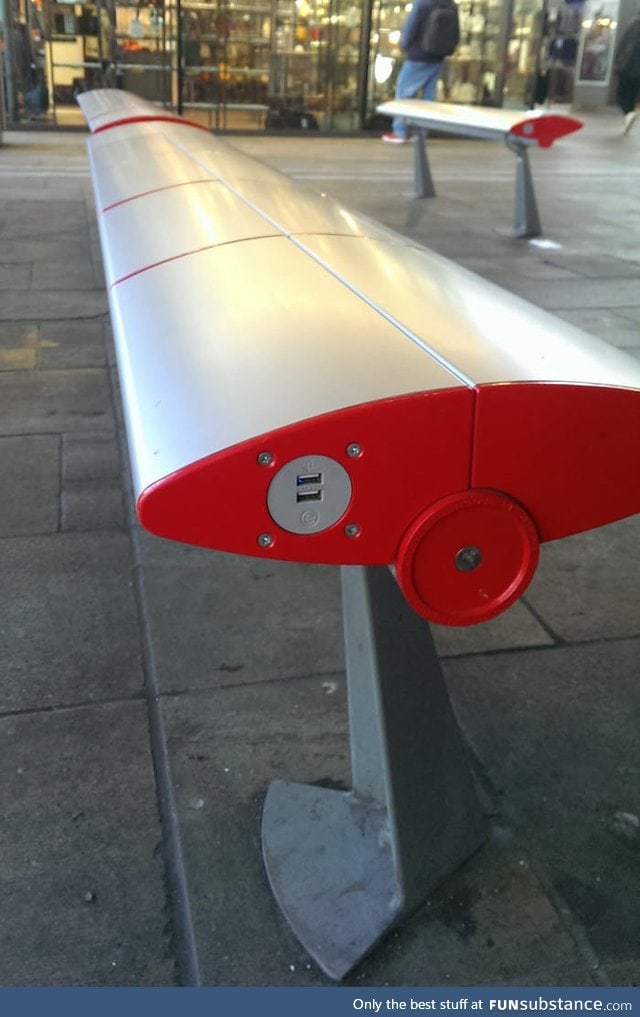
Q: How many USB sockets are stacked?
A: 2